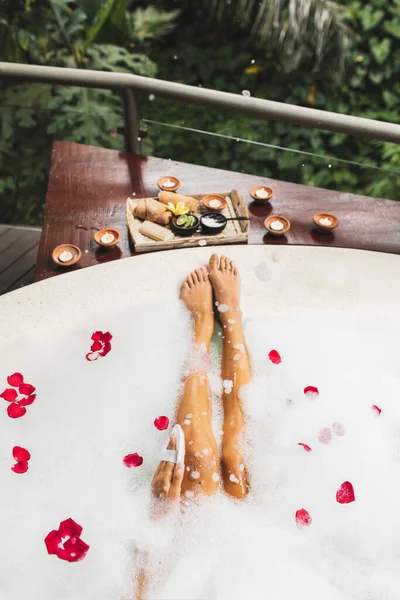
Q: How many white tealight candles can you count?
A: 7